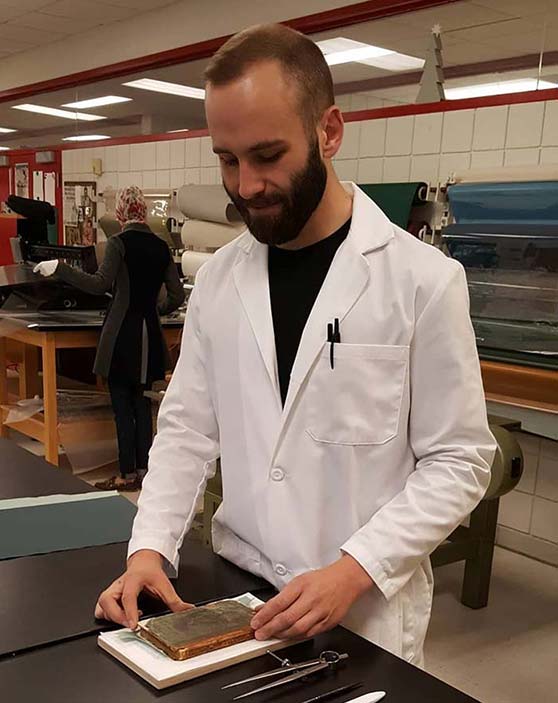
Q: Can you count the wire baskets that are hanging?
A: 0